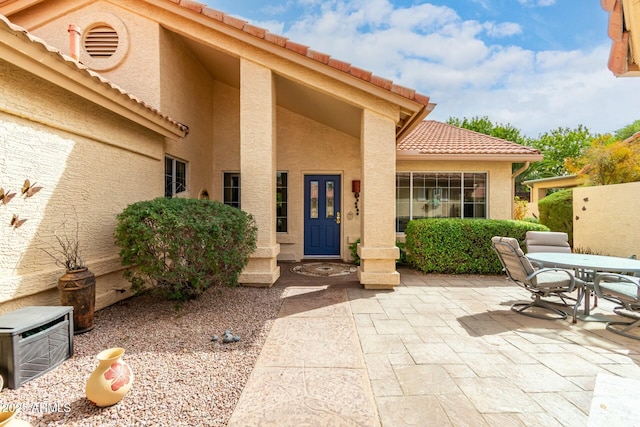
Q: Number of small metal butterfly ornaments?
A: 3